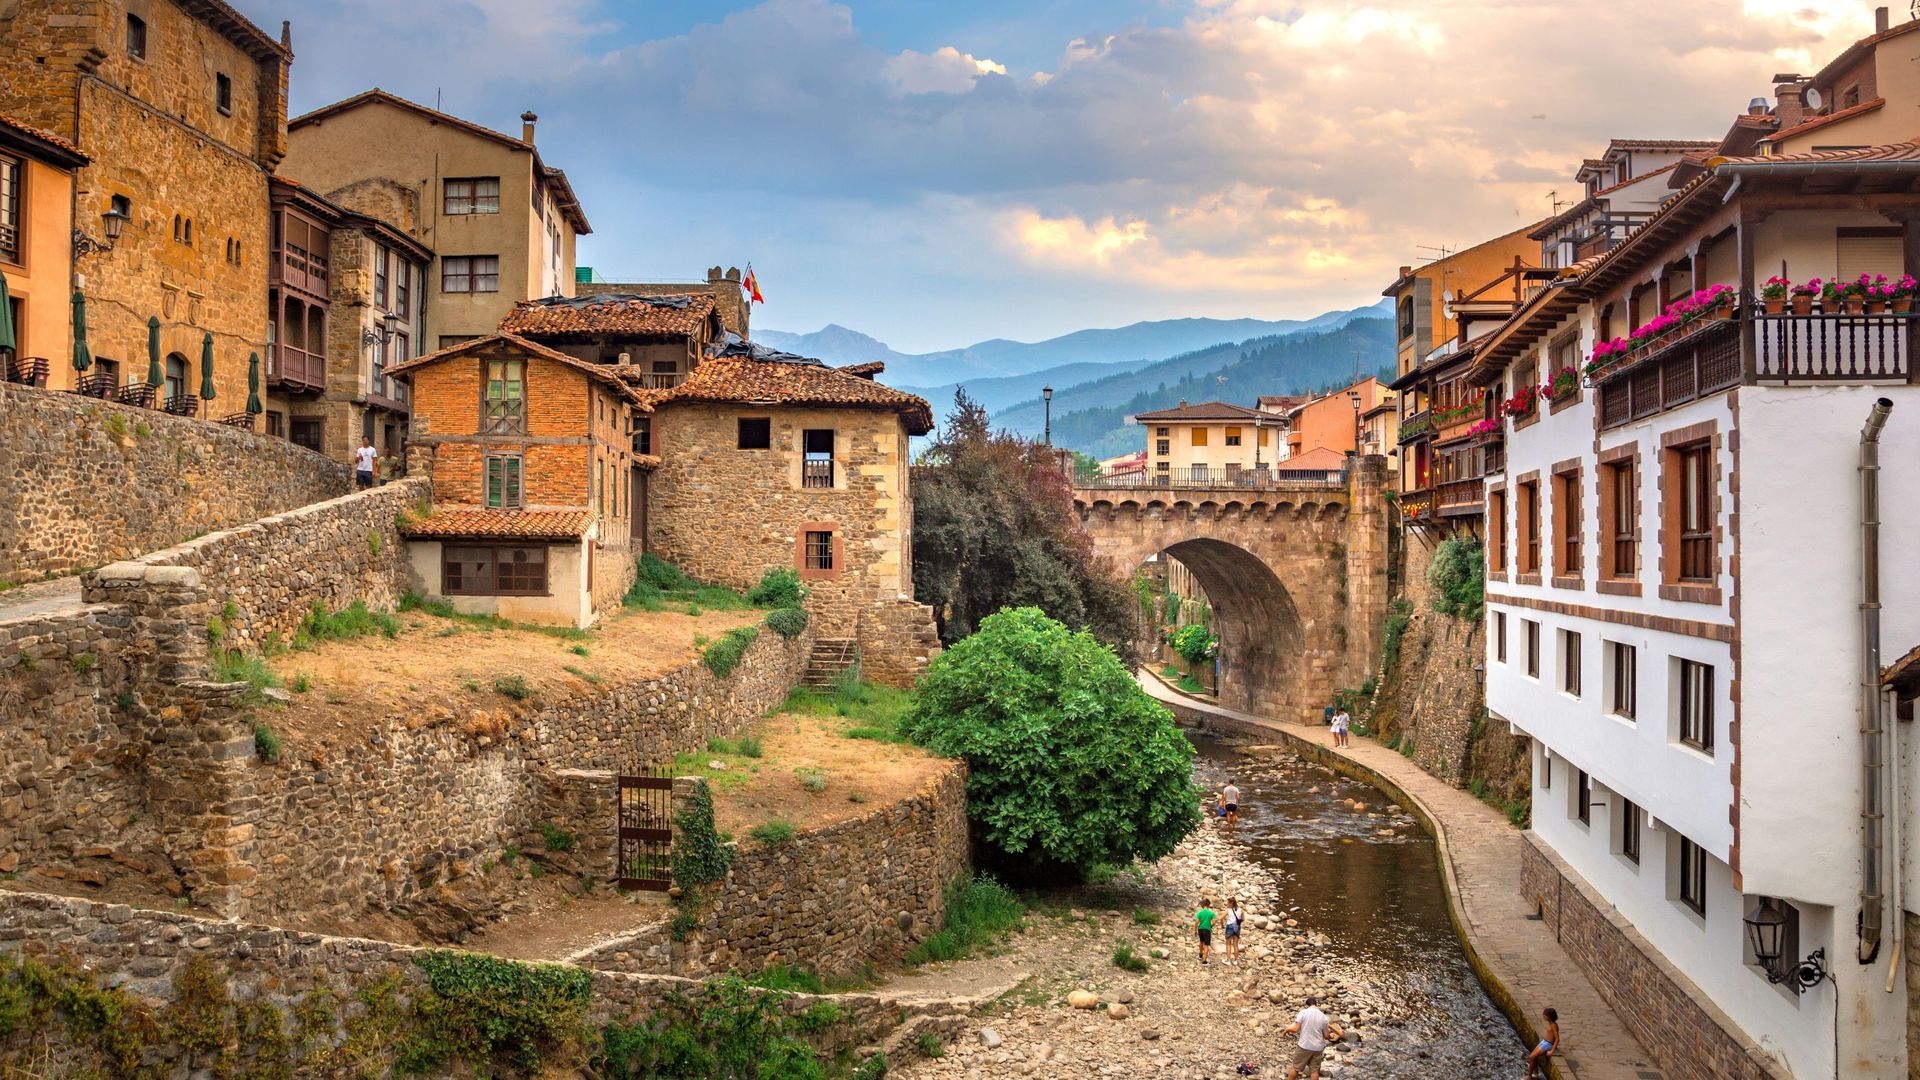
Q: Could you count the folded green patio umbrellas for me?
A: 5